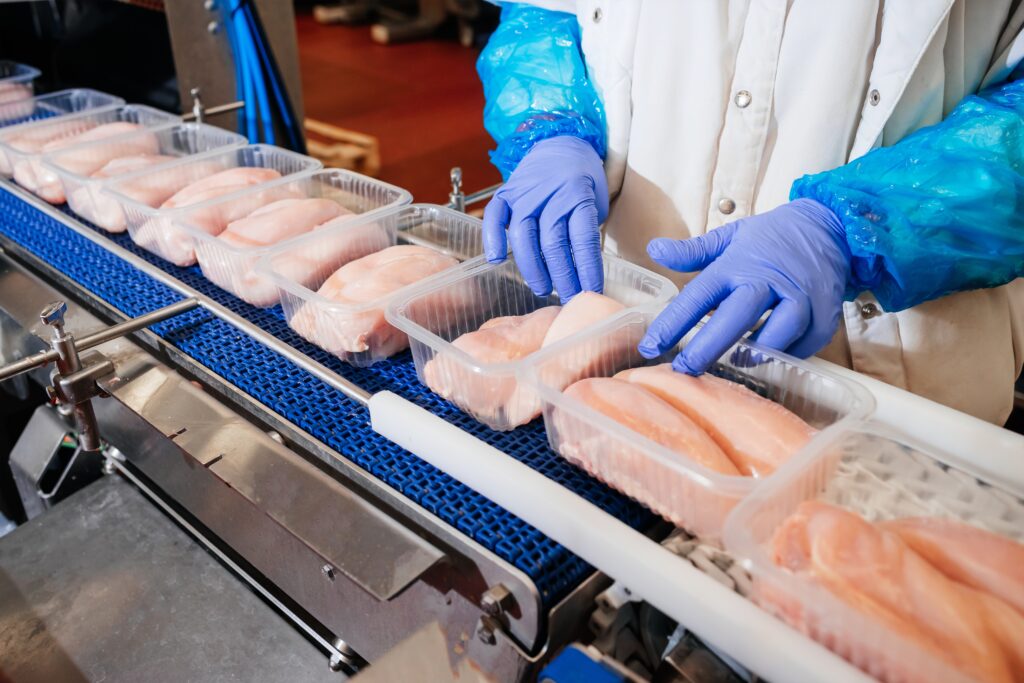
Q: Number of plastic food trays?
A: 10